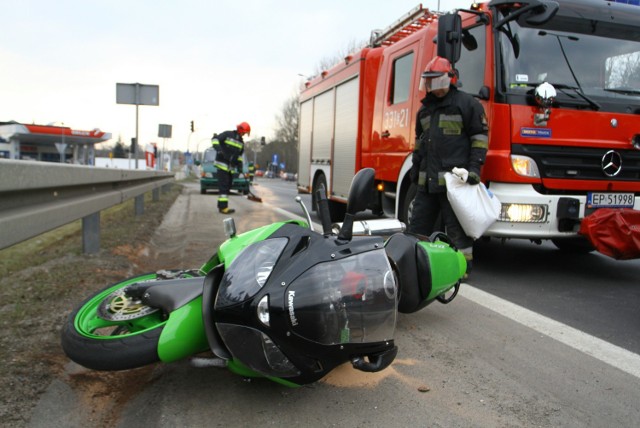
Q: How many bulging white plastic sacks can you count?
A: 1